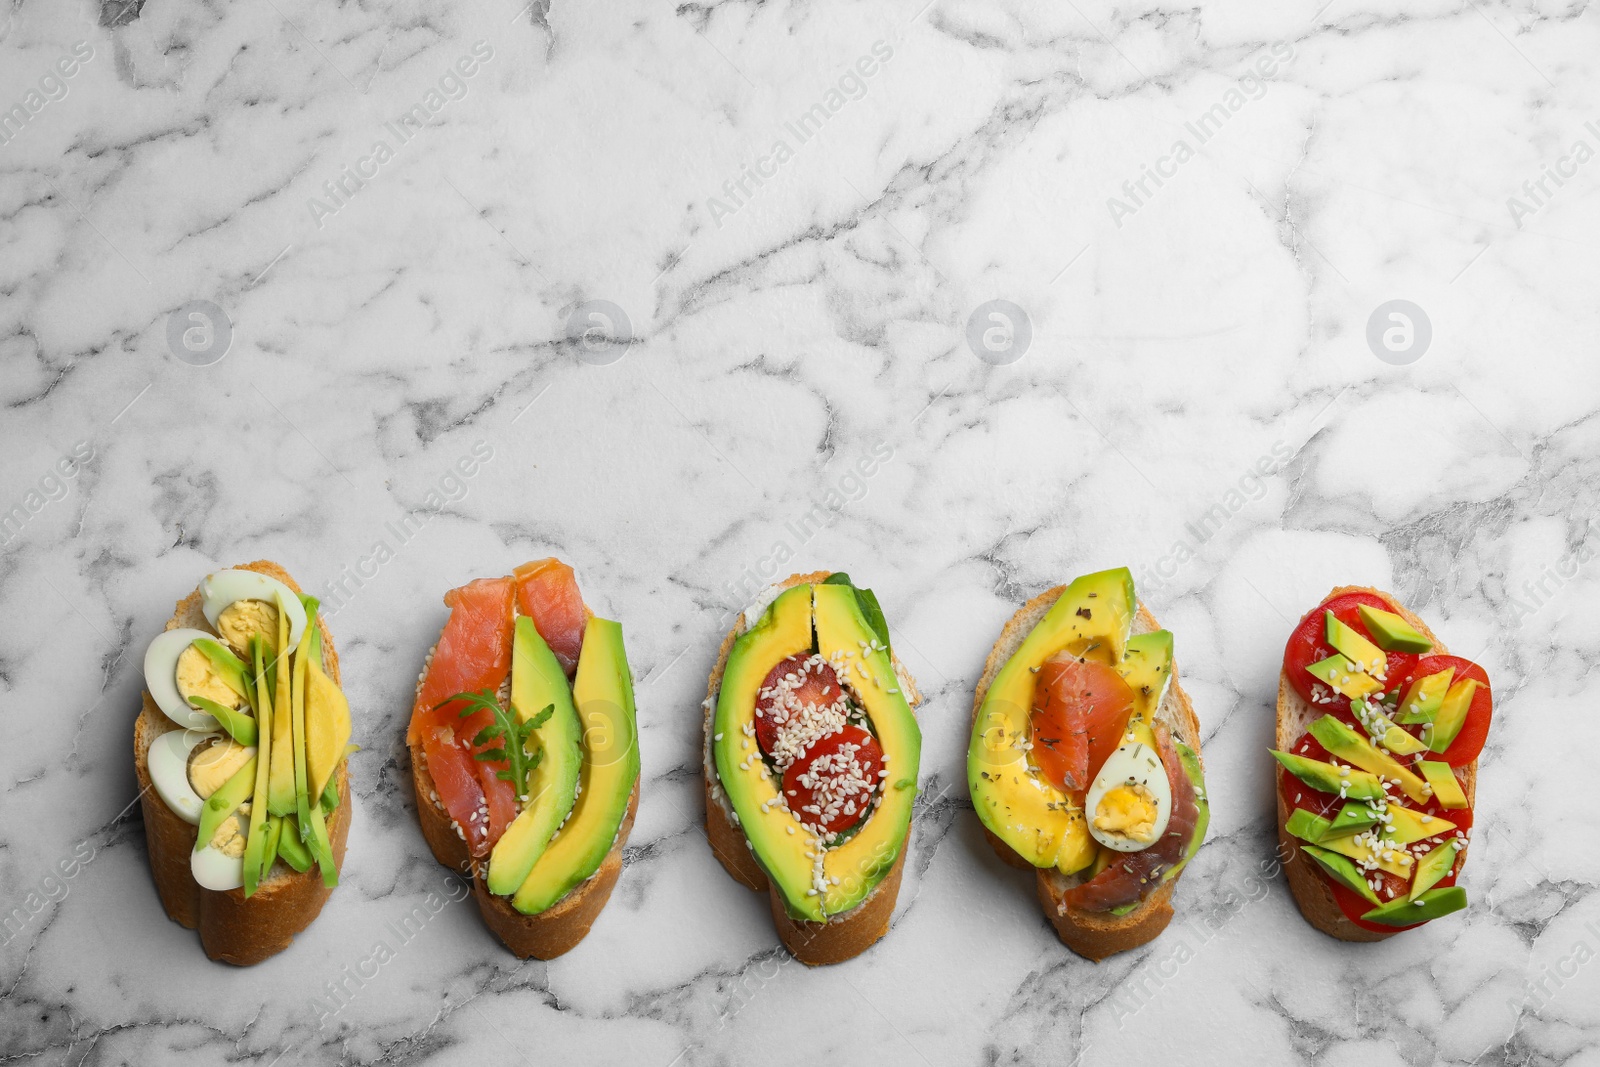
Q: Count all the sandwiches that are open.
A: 5